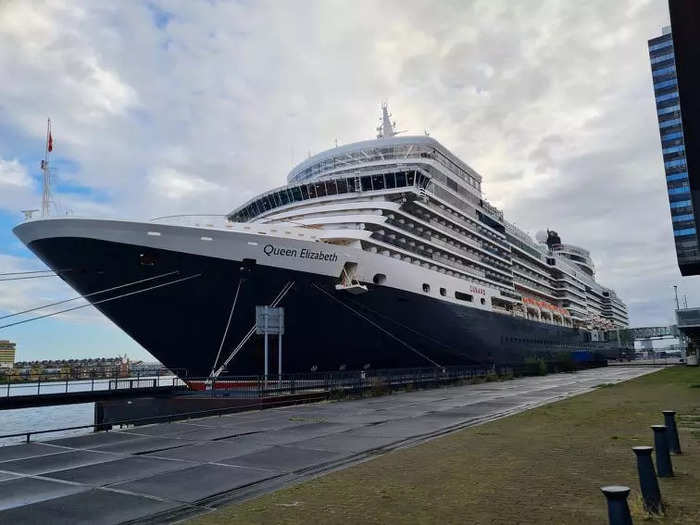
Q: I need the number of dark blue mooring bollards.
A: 4